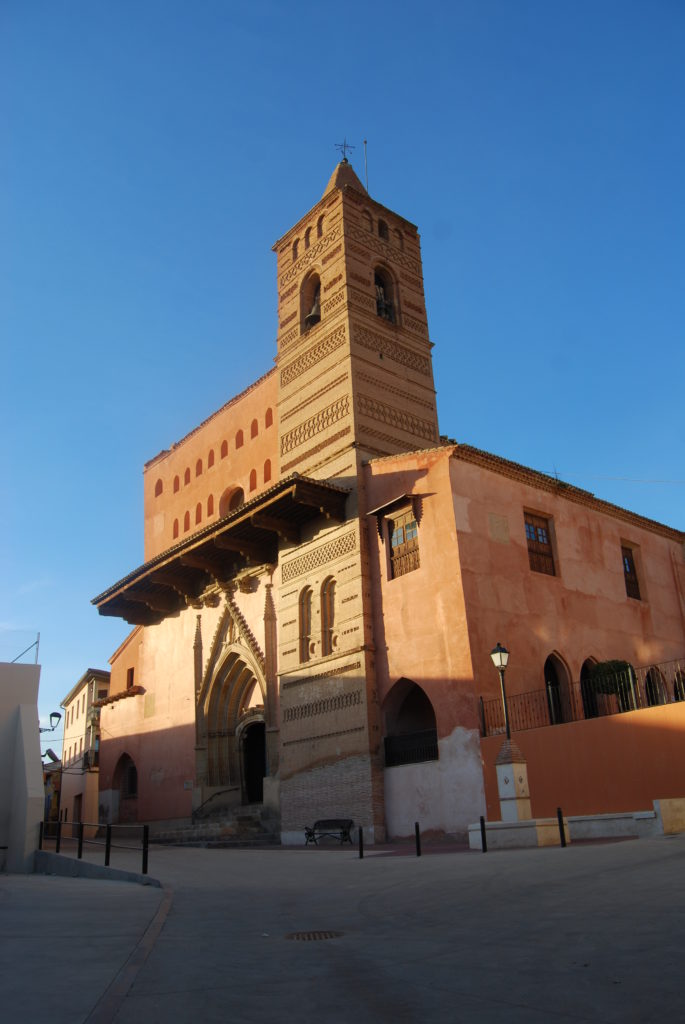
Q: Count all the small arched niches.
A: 15